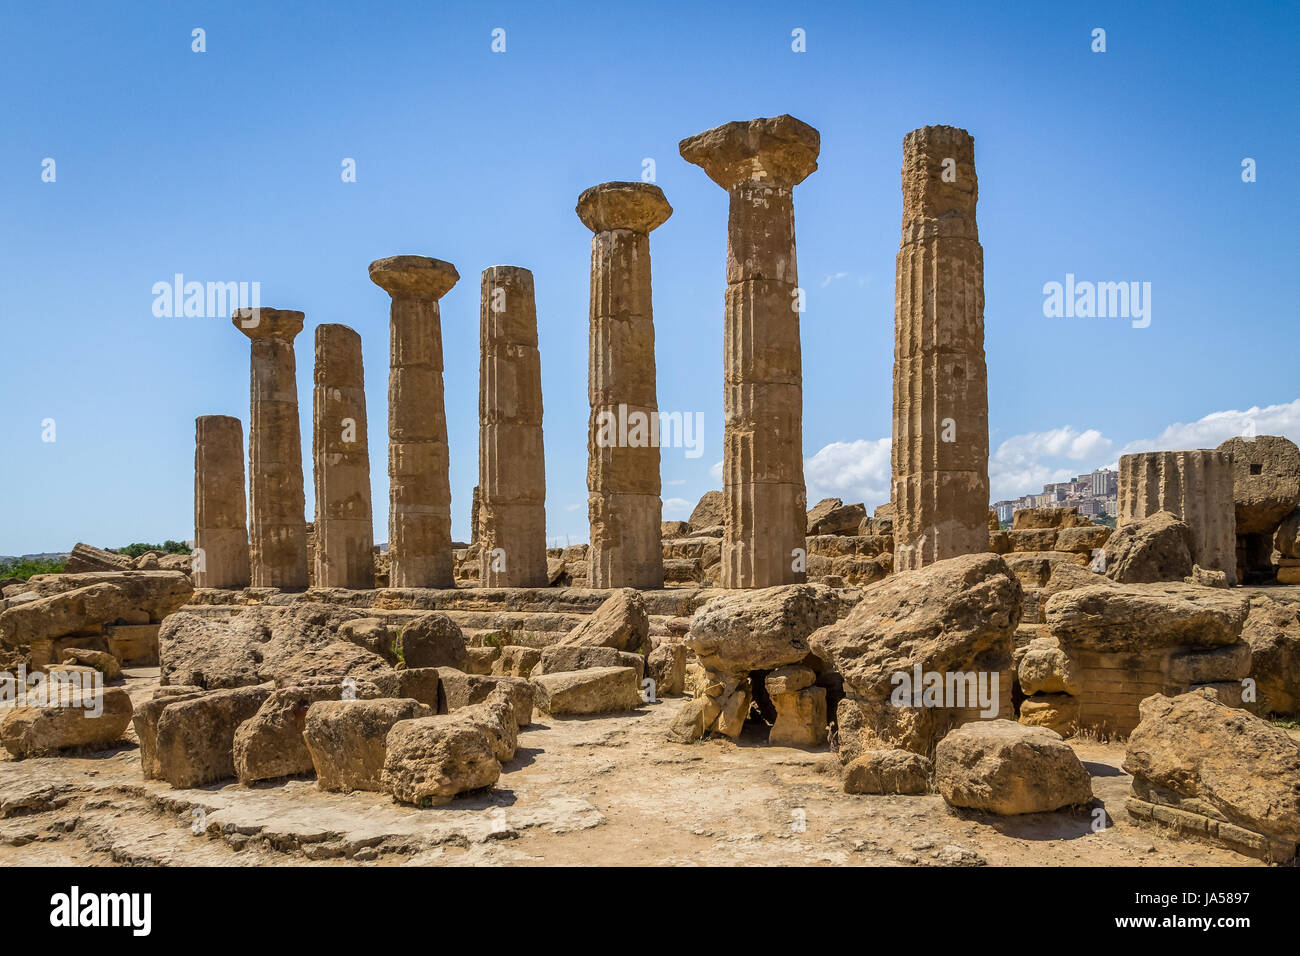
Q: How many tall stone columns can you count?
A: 8